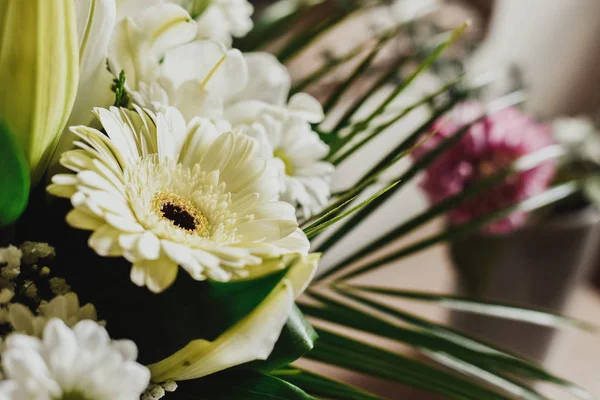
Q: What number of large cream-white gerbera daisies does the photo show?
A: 1